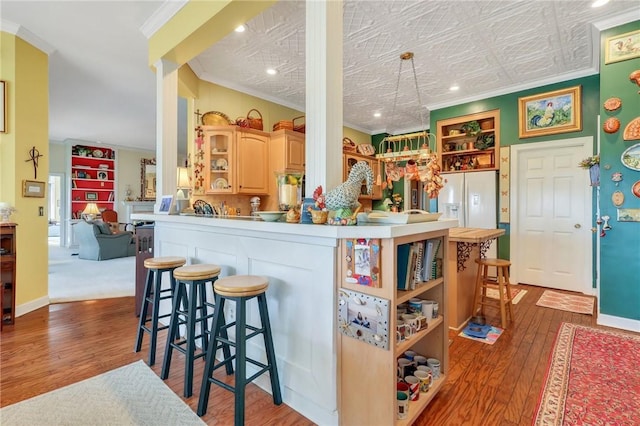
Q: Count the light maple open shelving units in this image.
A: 2